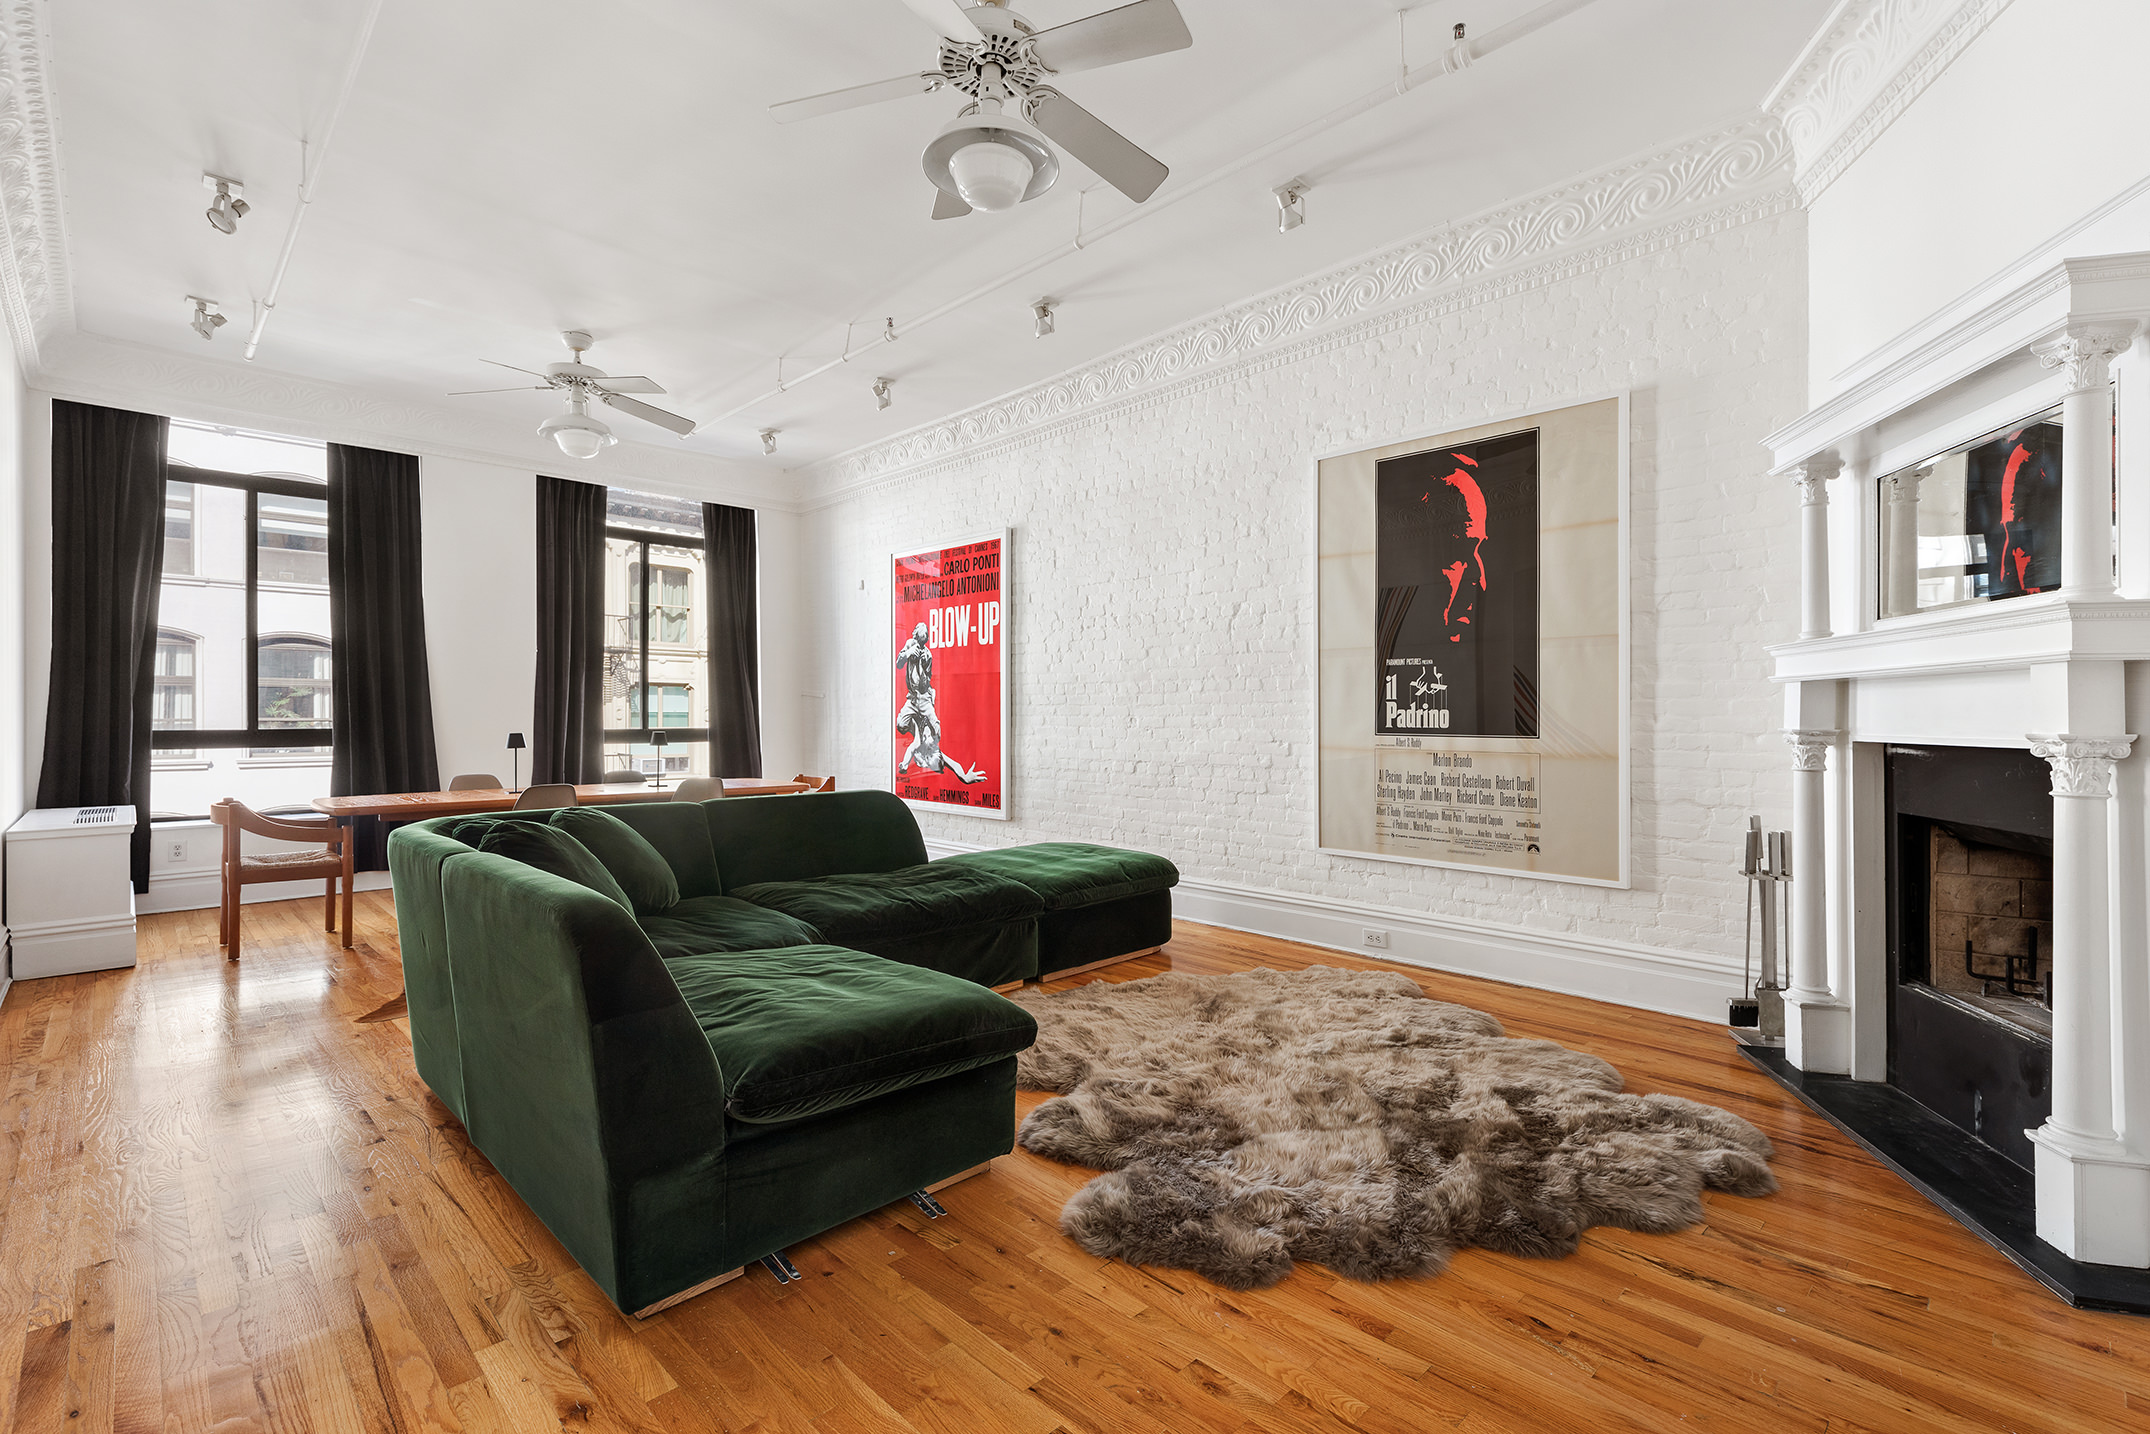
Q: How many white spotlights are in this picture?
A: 6